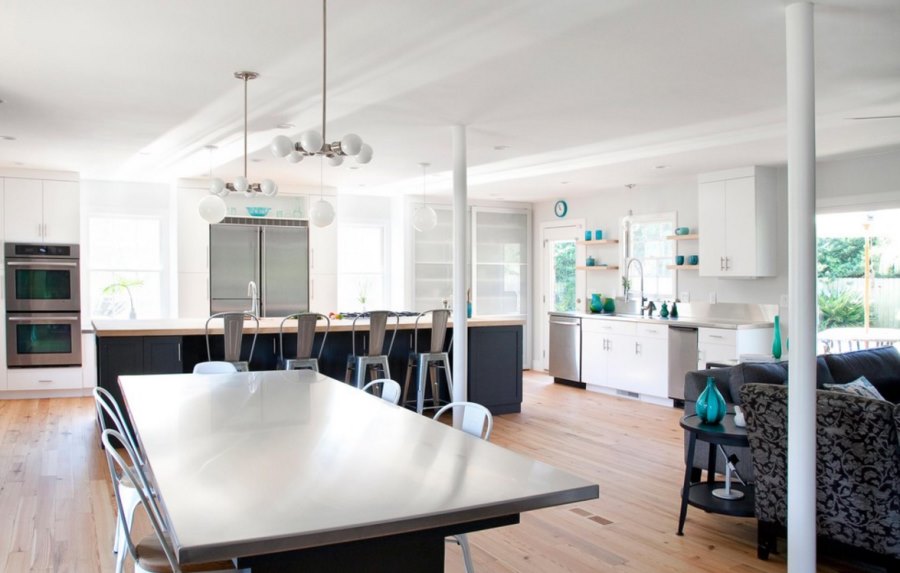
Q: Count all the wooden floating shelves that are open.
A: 4